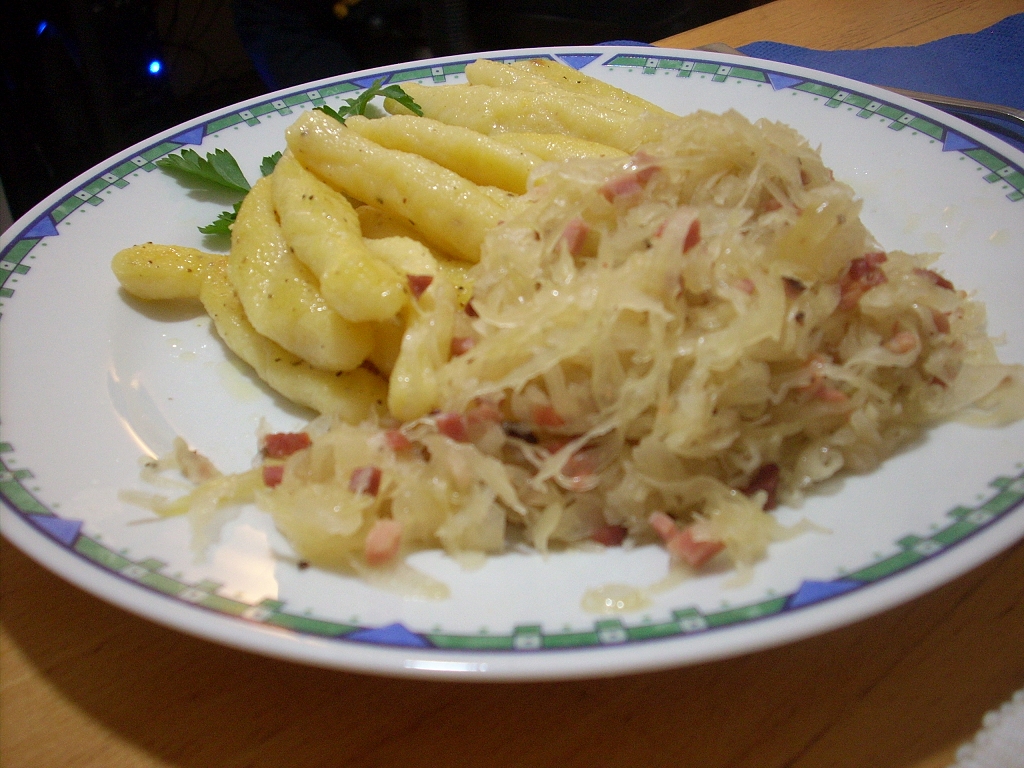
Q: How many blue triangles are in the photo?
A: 9